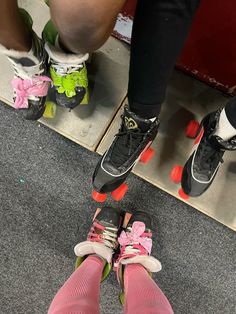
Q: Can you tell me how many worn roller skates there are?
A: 6